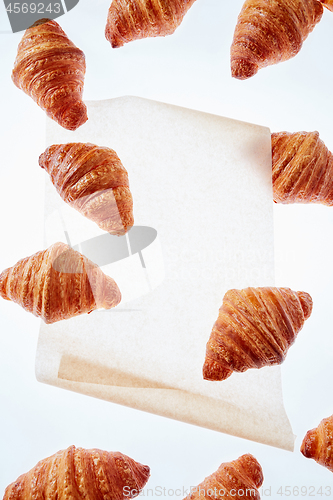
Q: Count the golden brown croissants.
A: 10